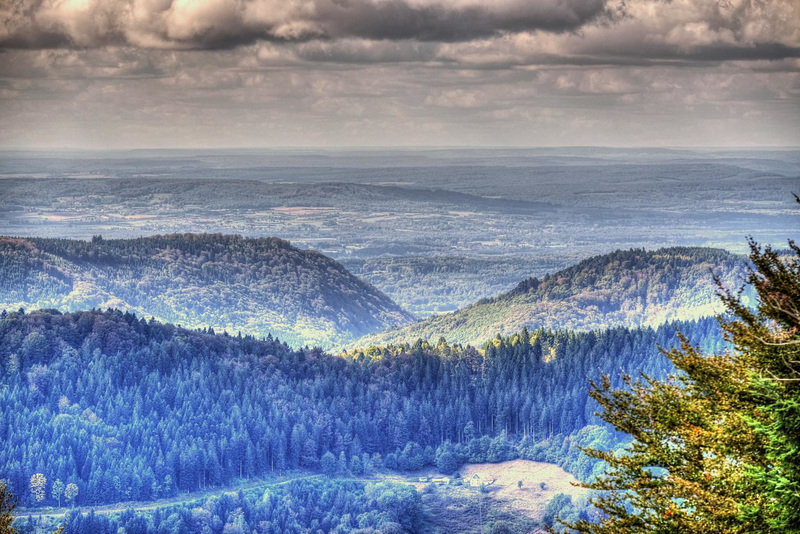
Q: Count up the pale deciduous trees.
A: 3